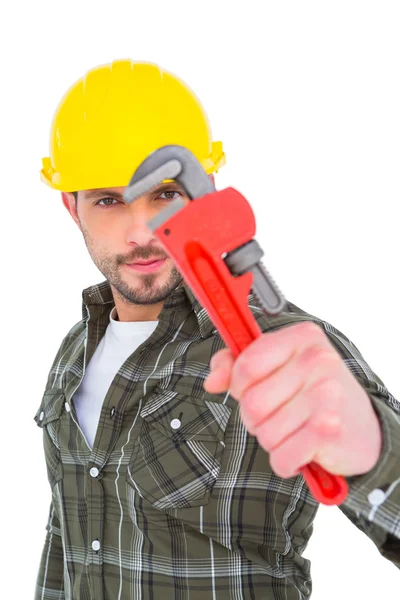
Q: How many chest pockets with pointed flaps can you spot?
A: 2